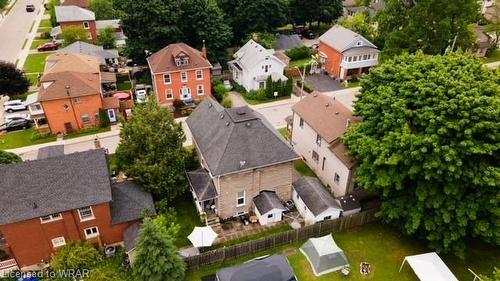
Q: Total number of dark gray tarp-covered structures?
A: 1